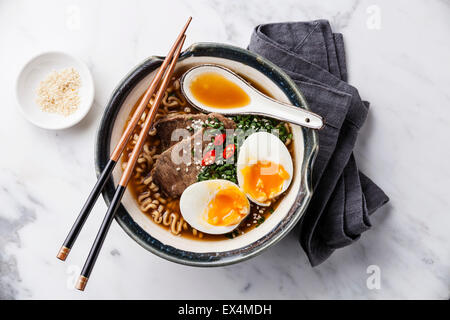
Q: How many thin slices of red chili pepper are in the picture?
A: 3